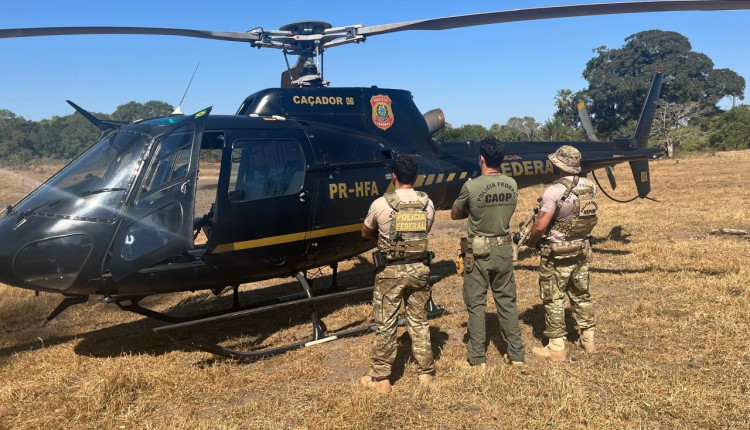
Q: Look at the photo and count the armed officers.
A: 3